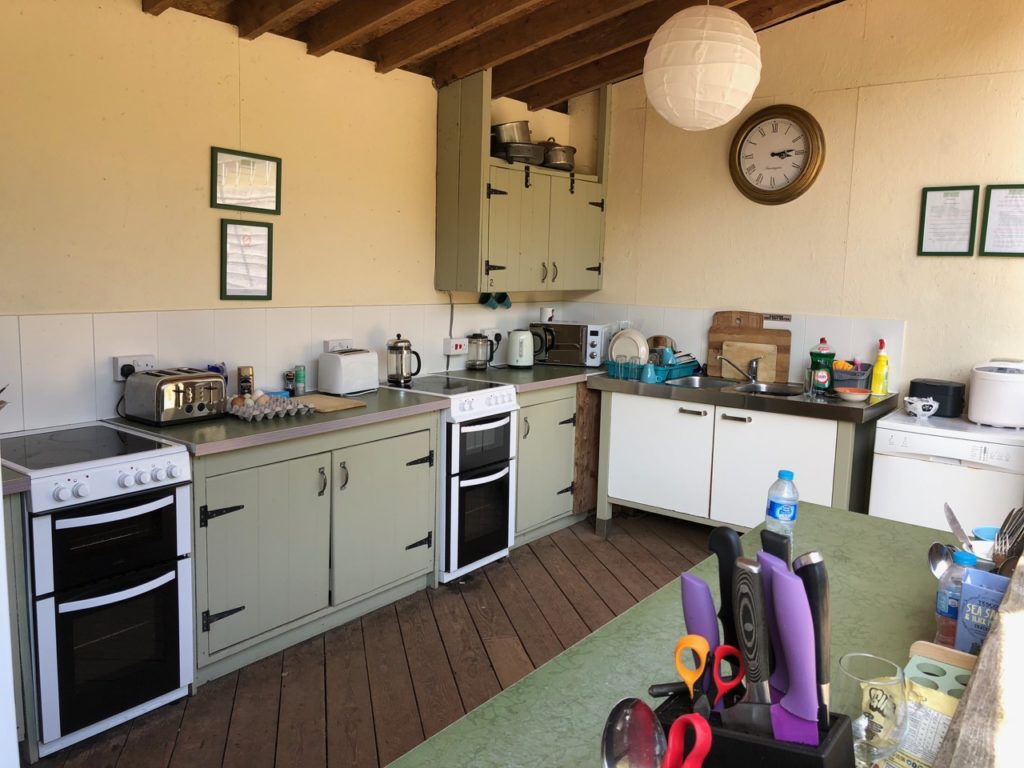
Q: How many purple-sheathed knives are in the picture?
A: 3